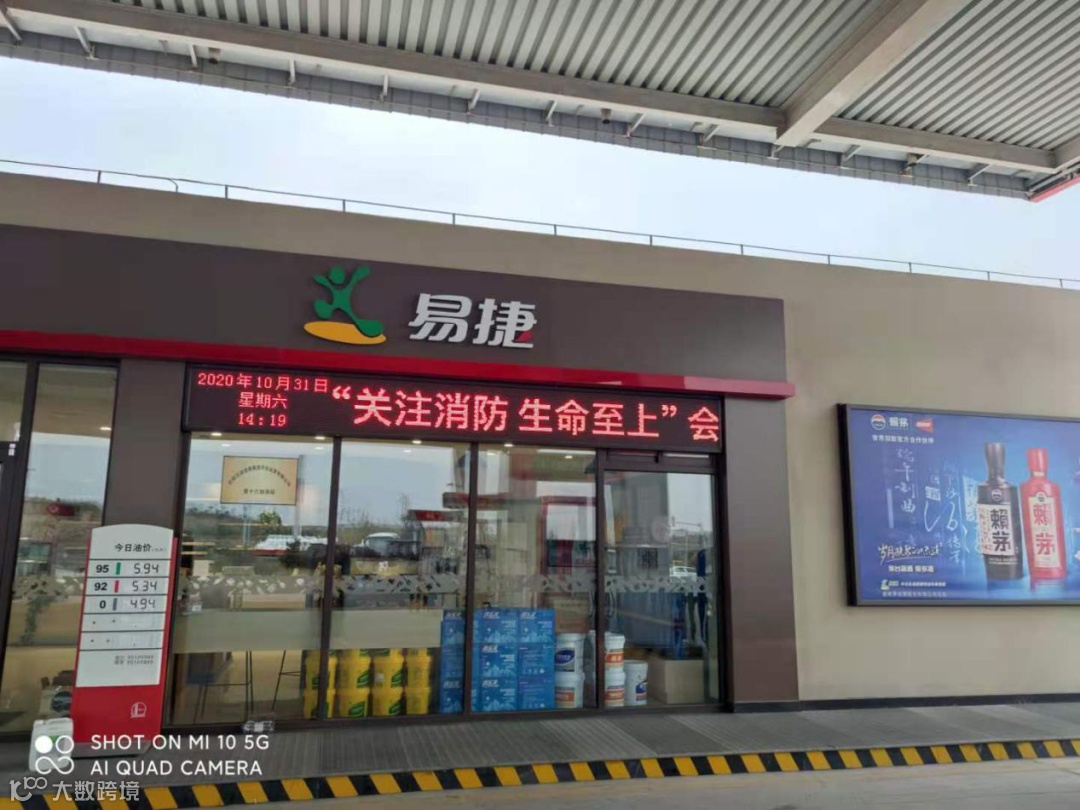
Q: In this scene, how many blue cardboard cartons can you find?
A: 9